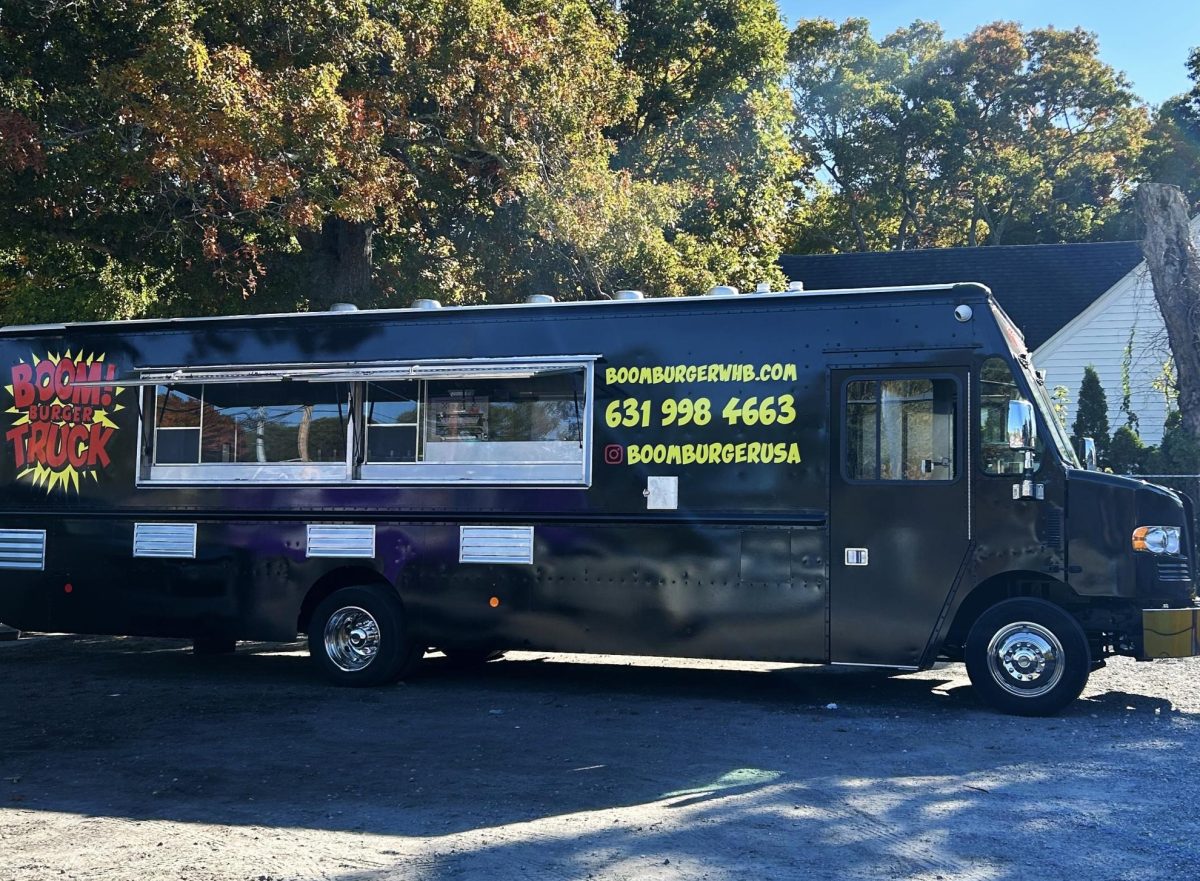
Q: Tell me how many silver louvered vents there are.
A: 4